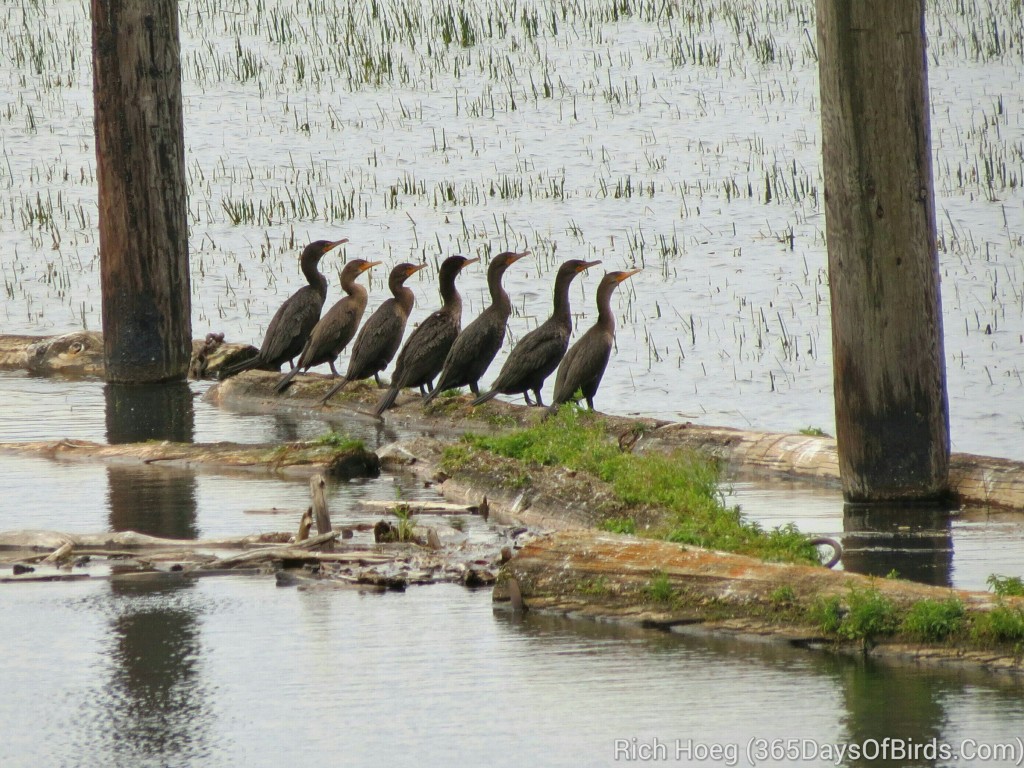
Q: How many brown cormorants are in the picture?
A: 7